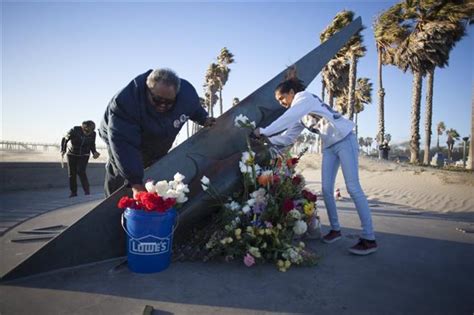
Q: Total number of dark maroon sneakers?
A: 2